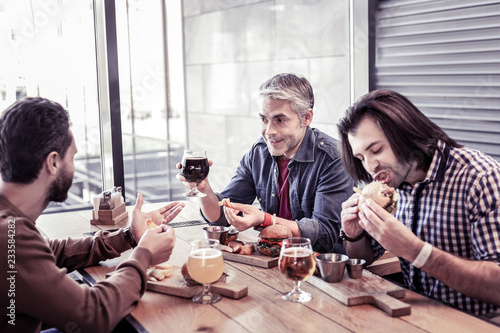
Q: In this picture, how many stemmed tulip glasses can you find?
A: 3